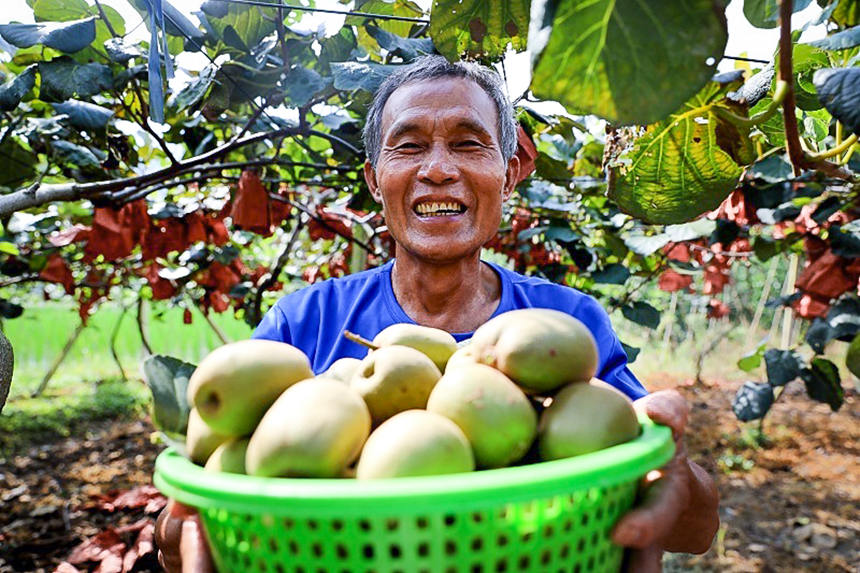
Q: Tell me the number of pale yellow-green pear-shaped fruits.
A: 12